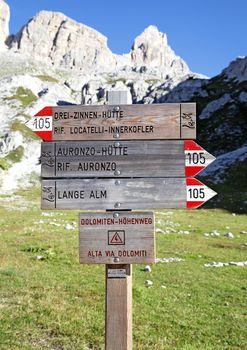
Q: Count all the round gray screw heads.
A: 8